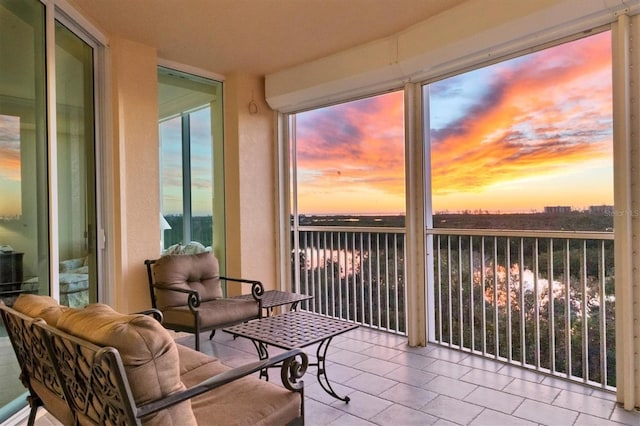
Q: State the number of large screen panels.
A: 2